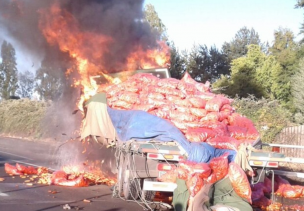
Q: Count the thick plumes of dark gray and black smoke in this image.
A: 1